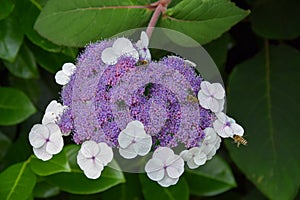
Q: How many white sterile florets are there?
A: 12